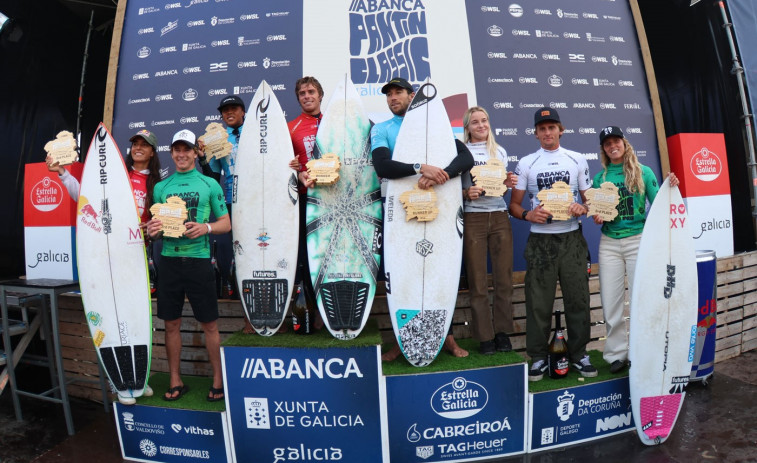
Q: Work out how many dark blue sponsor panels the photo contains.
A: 4